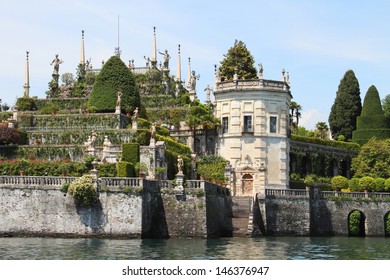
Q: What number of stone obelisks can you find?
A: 5